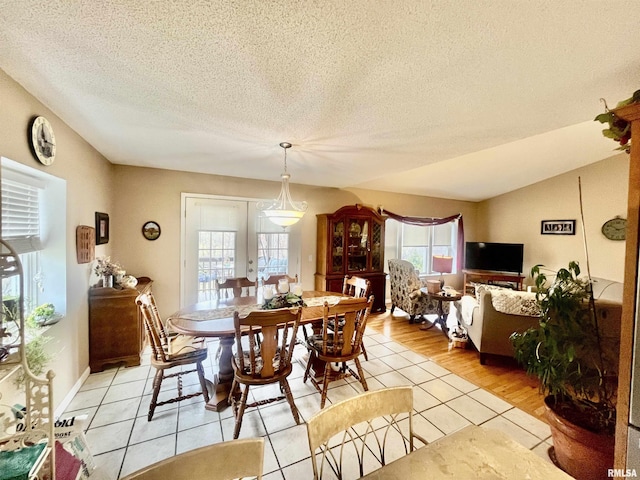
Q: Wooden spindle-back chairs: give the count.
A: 6